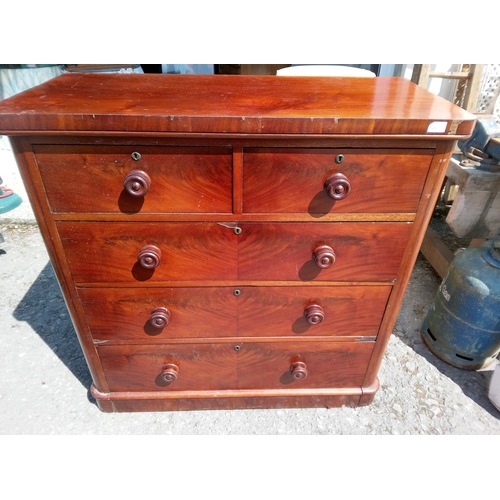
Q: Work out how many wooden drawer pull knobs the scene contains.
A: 8